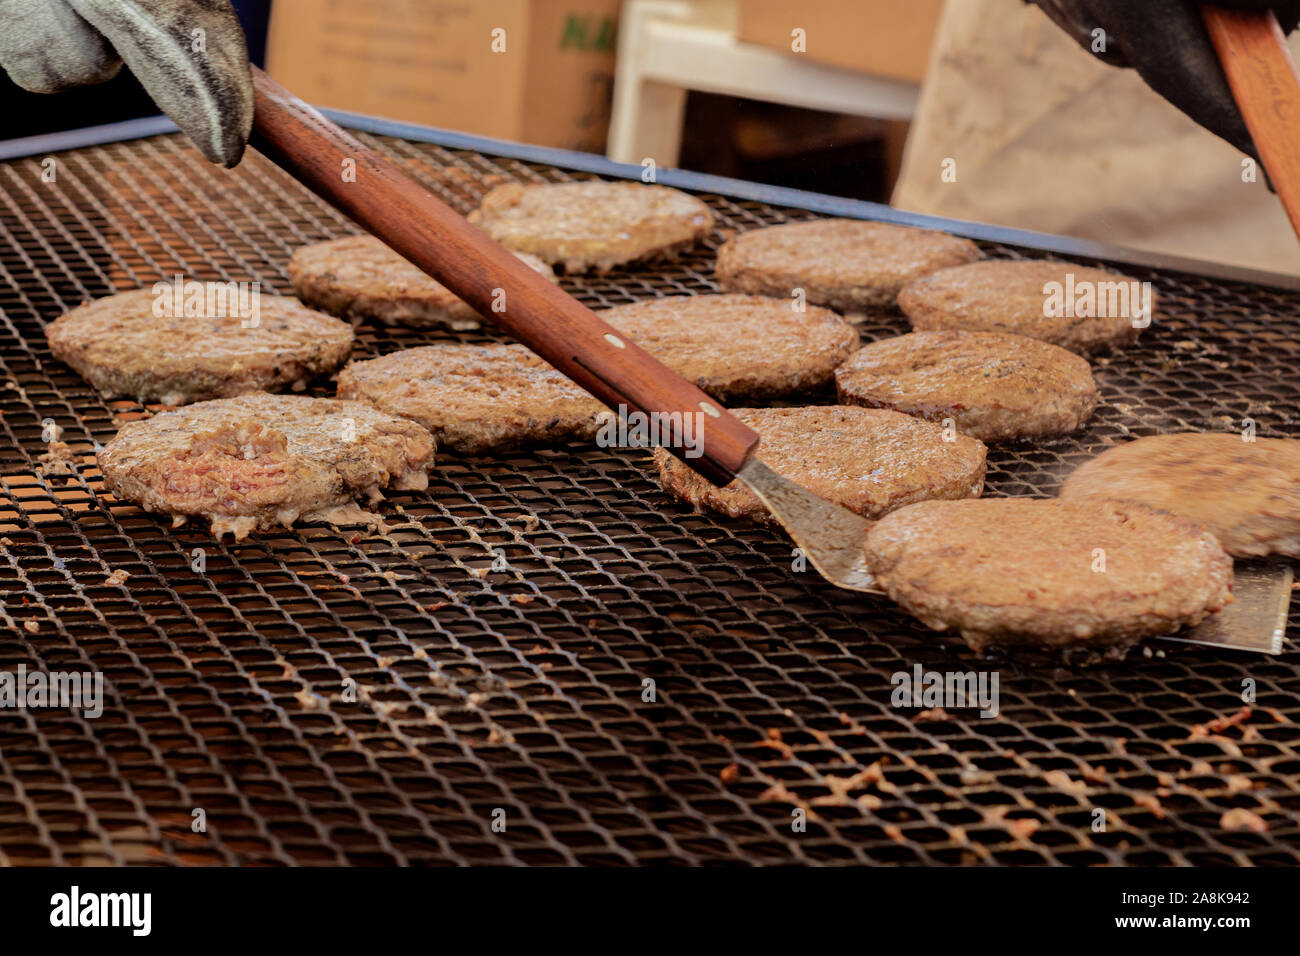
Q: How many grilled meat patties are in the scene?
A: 12